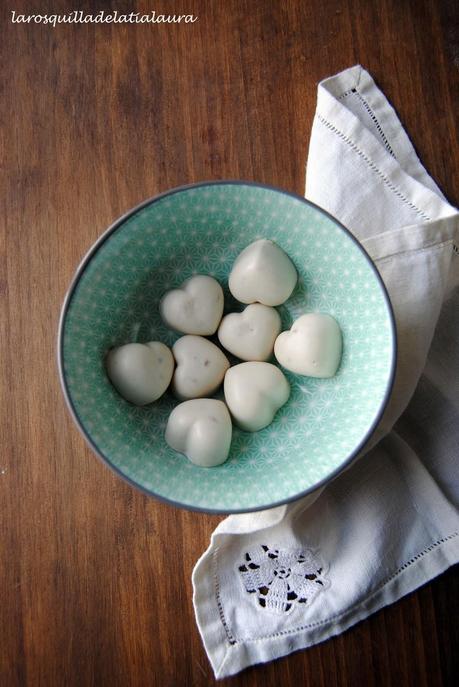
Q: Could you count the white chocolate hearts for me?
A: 8